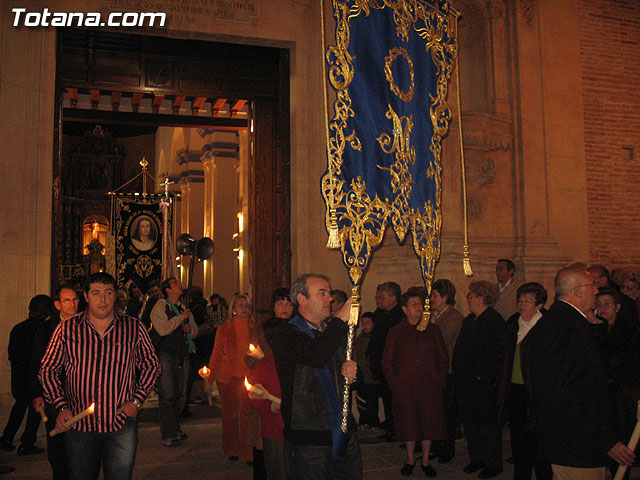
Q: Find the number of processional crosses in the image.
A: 1